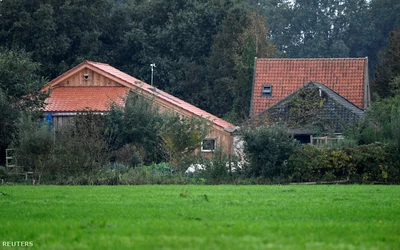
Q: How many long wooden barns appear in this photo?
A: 1